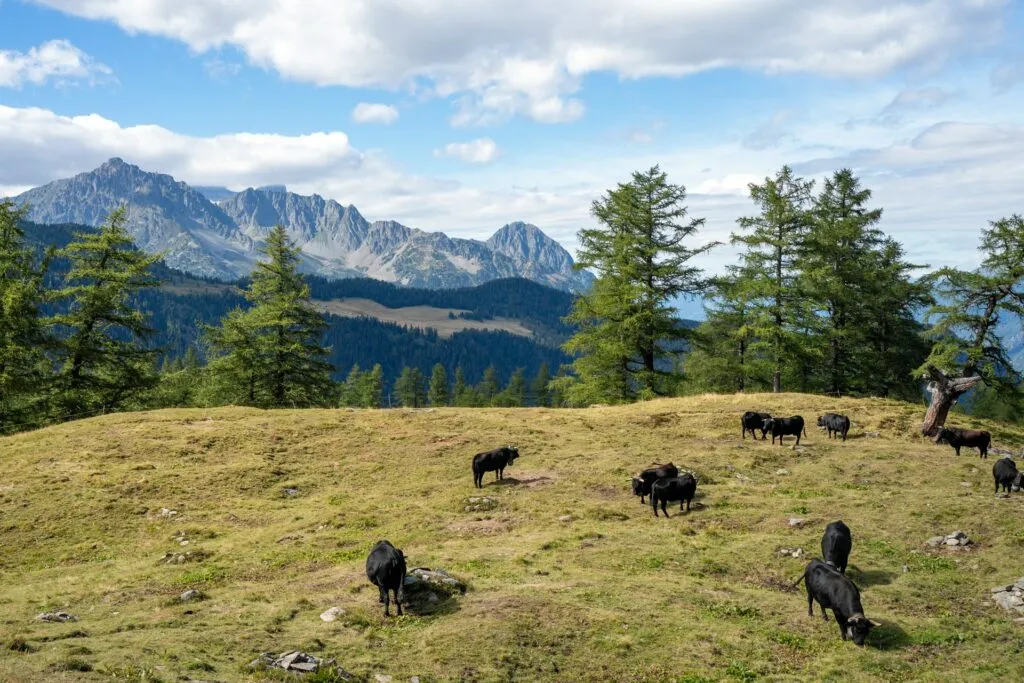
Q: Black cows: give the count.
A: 11